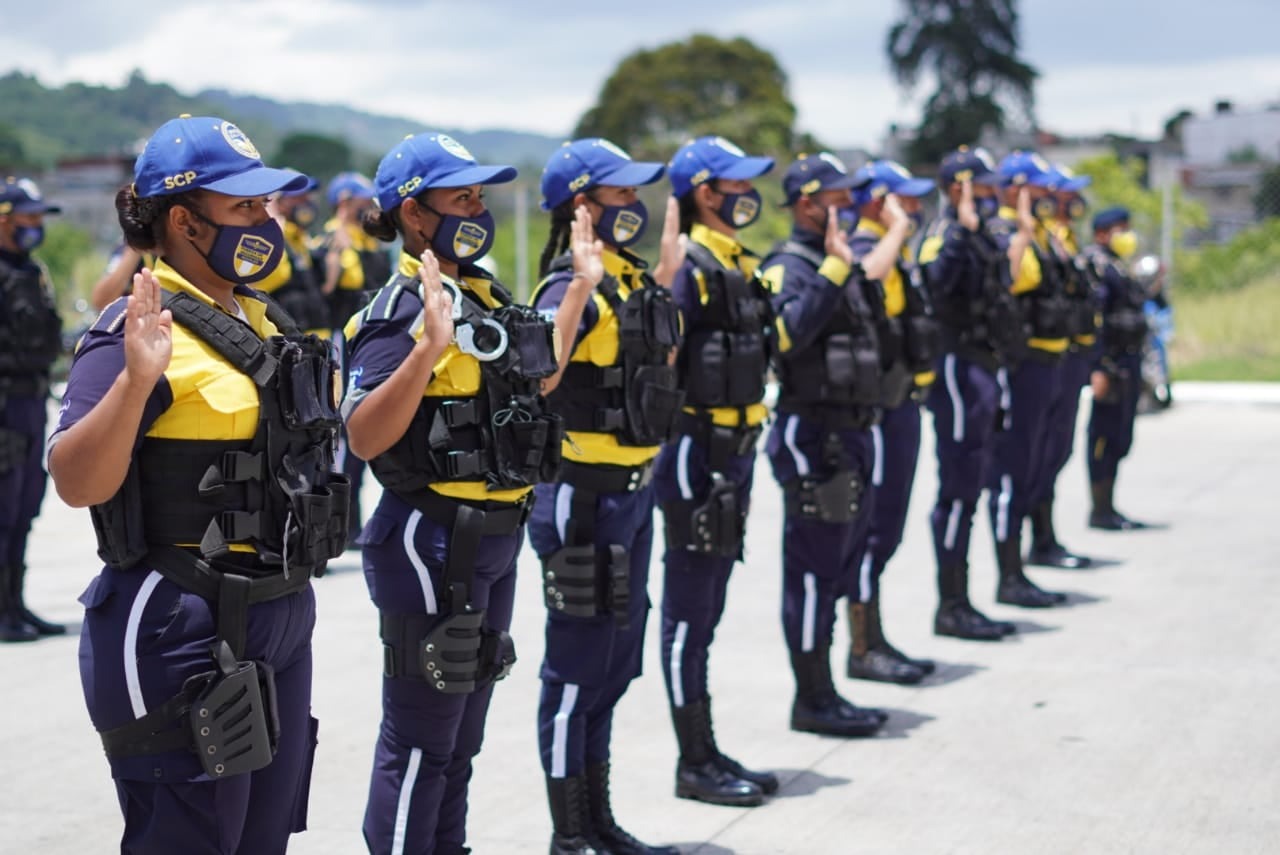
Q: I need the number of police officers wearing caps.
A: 13